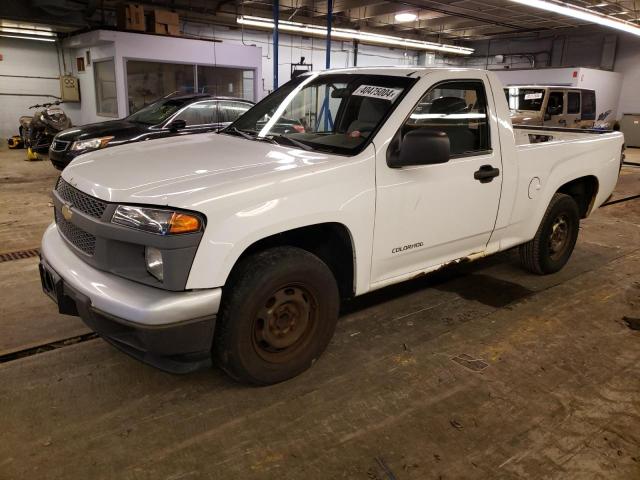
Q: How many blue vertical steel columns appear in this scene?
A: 2